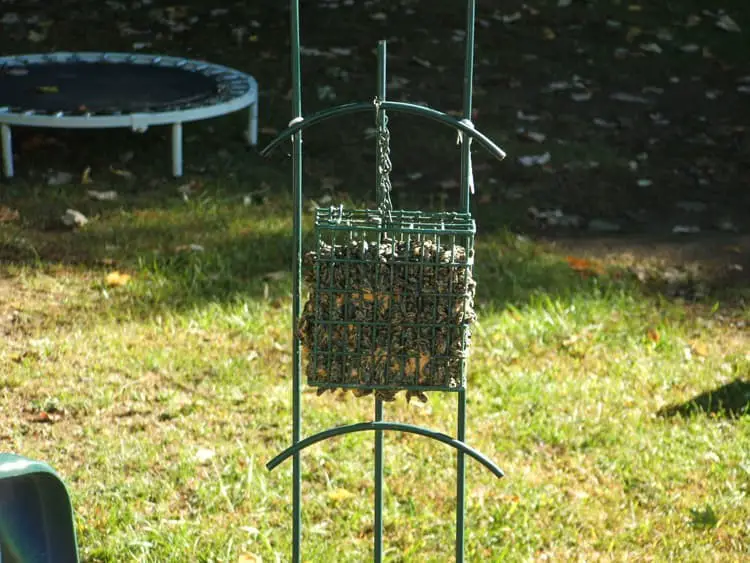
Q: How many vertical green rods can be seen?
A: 3